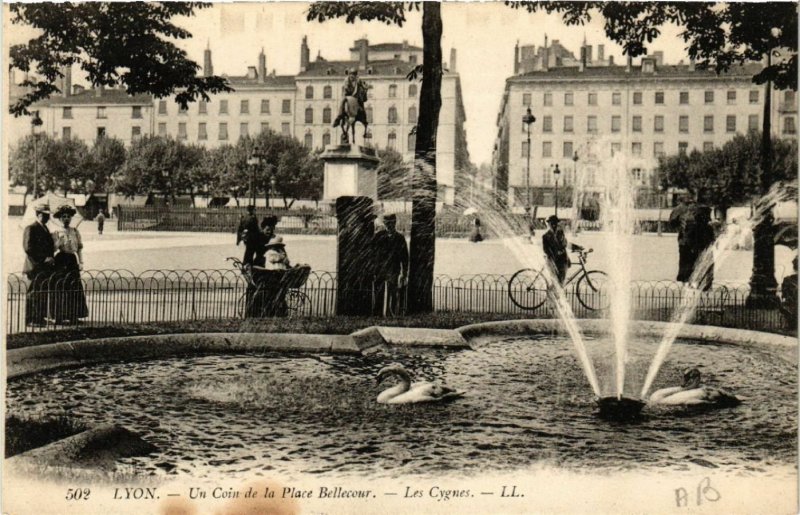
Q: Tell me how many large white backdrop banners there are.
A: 0